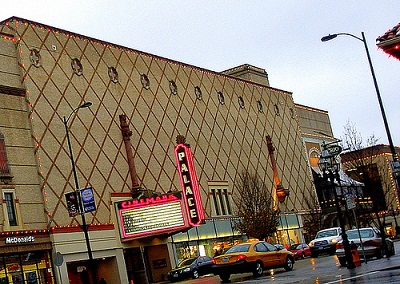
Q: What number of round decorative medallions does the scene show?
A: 11